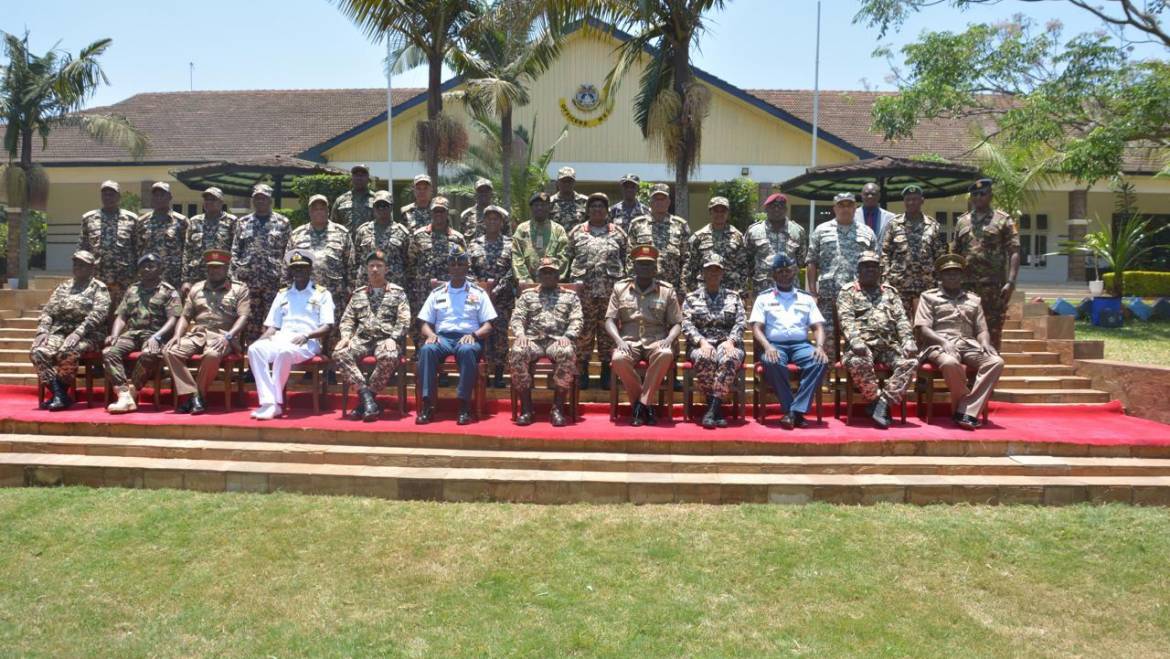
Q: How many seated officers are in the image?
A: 12